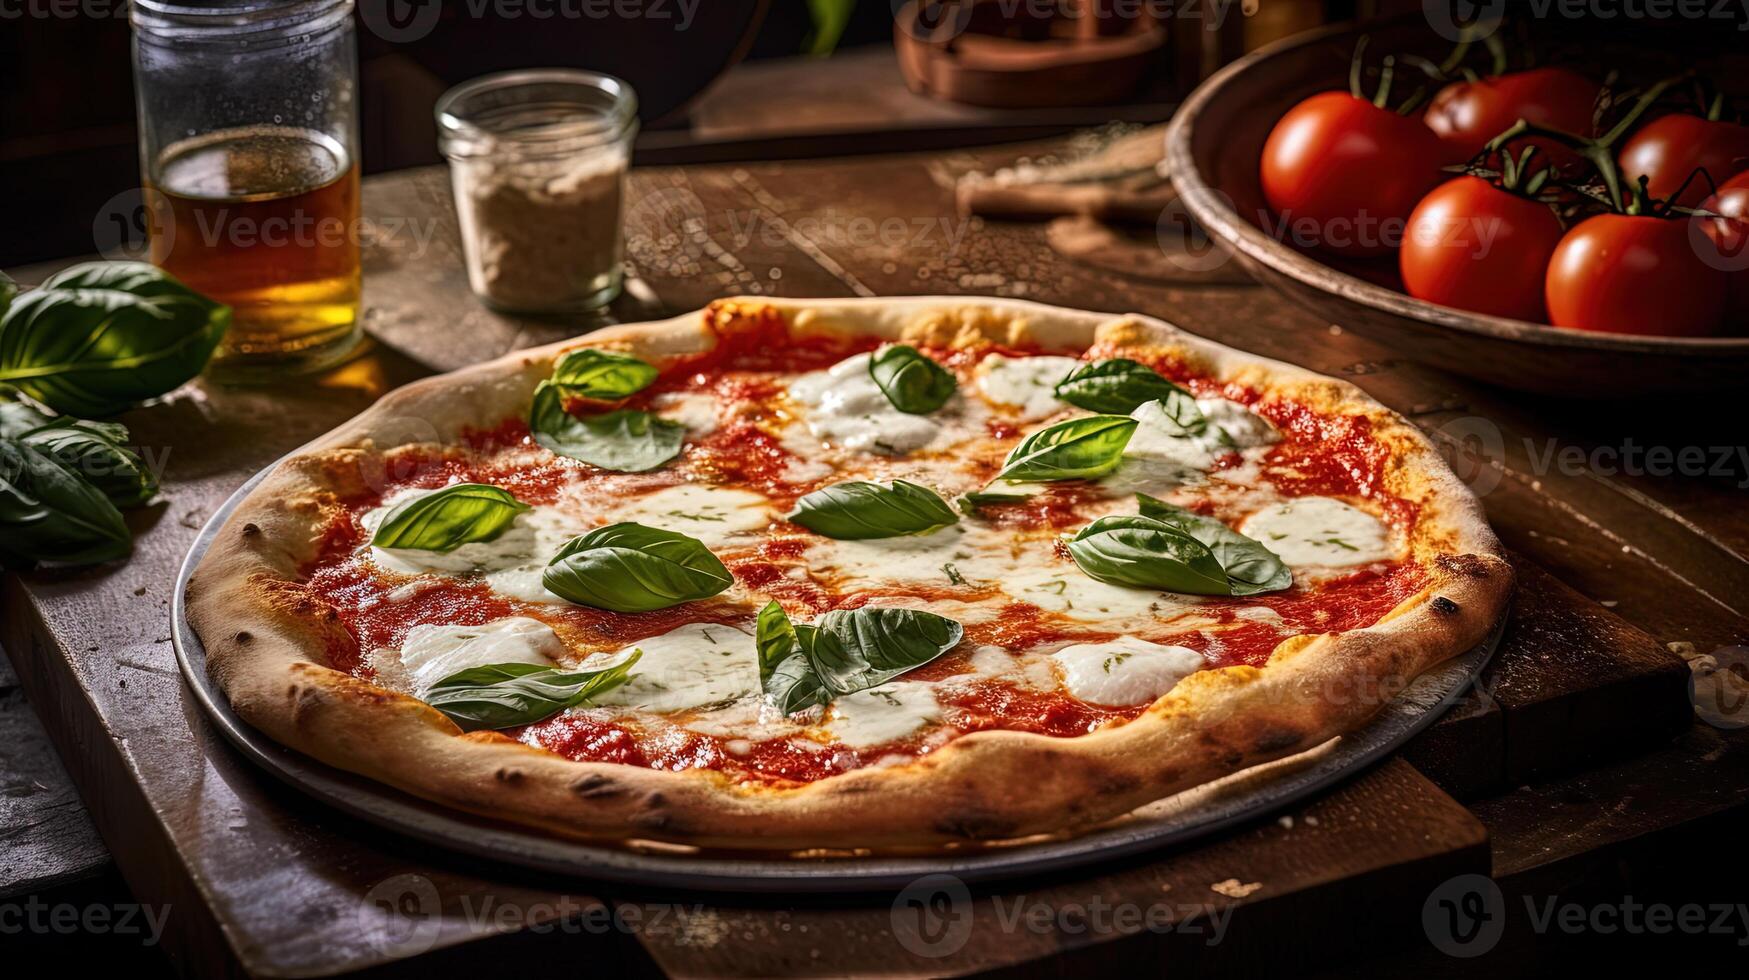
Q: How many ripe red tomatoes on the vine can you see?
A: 6